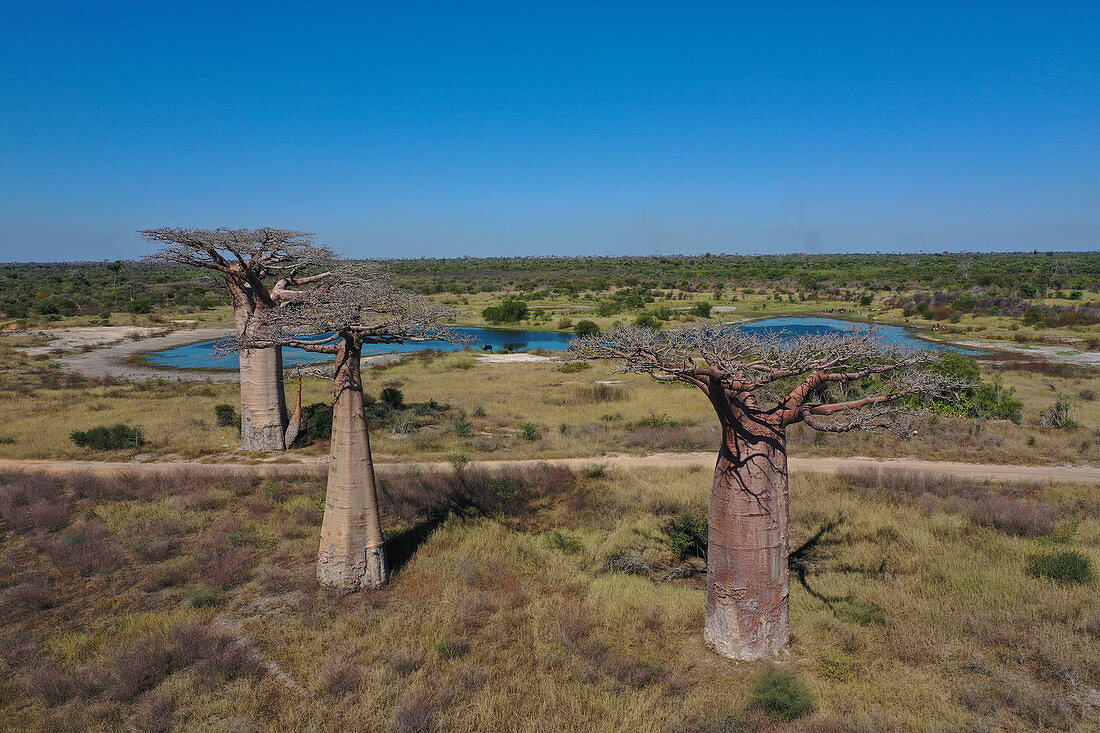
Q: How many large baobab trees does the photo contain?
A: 3